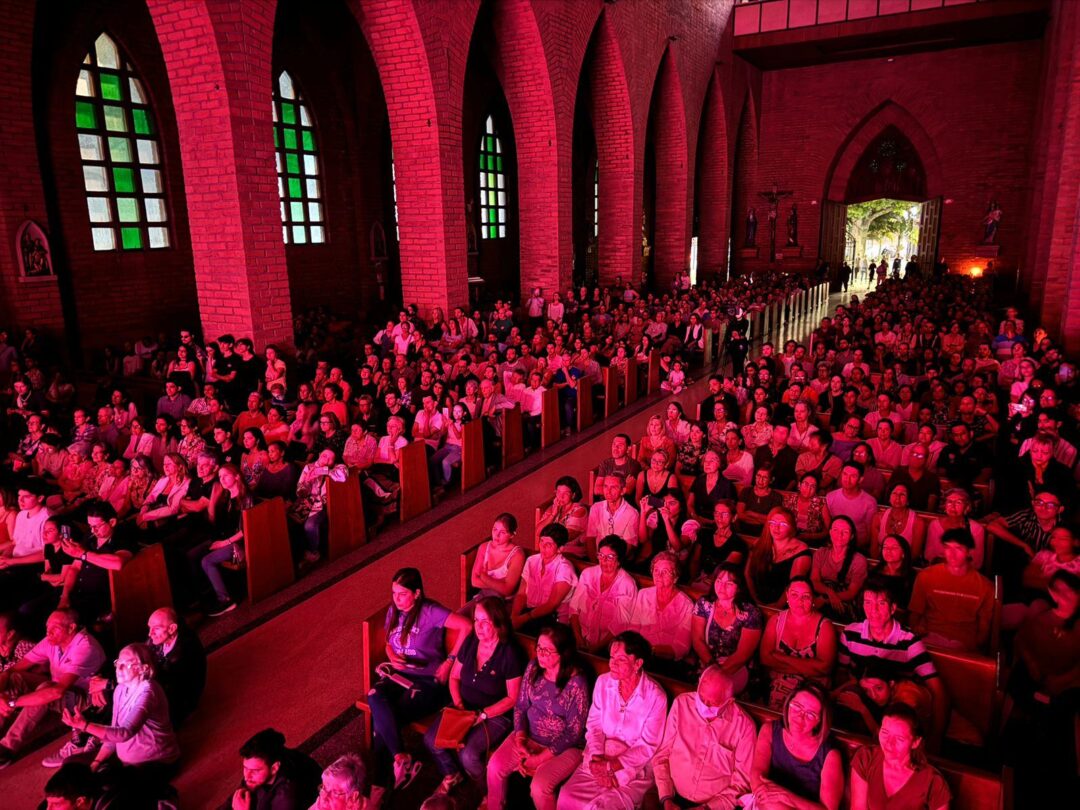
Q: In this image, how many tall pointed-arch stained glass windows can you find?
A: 3